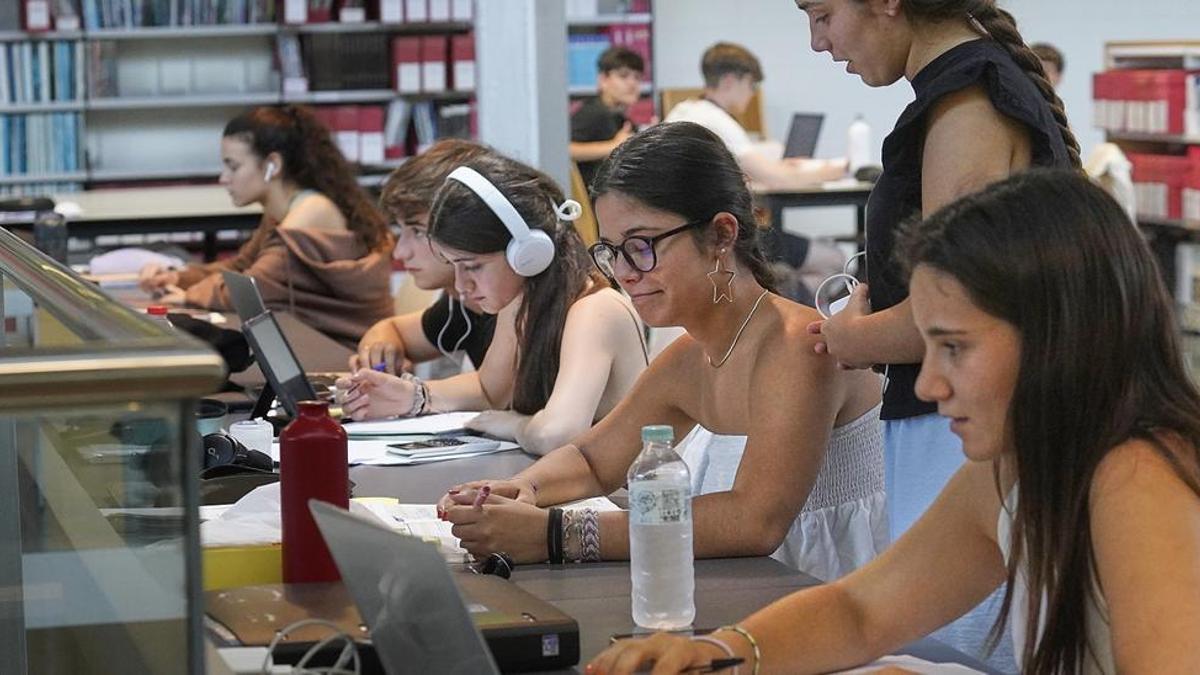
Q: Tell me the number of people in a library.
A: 9